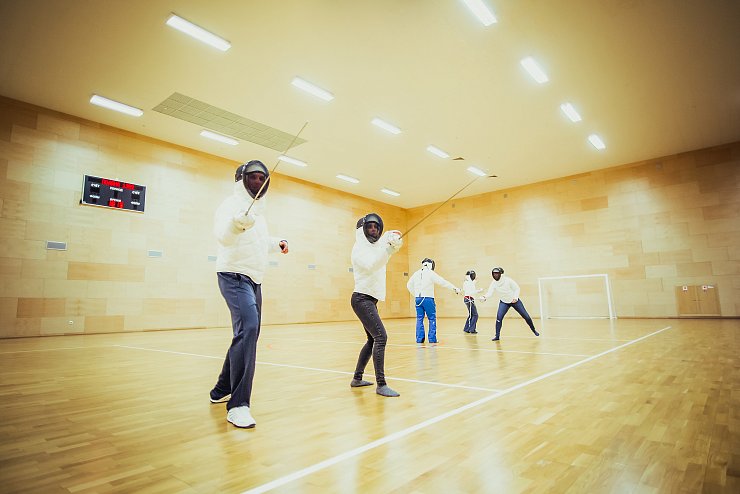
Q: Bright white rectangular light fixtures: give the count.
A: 14